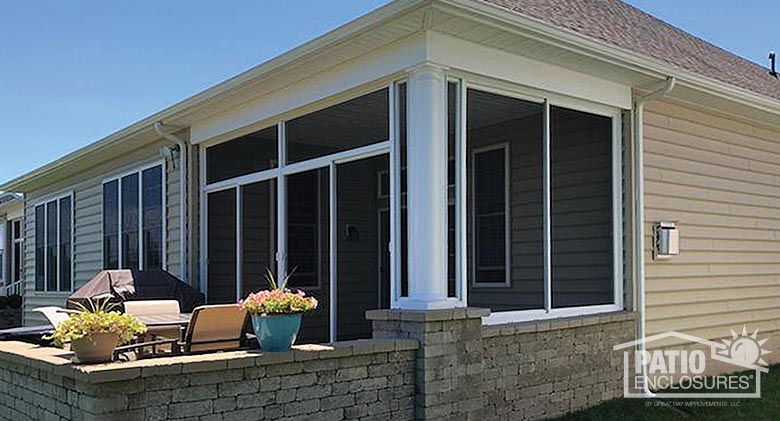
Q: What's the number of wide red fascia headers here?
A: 0